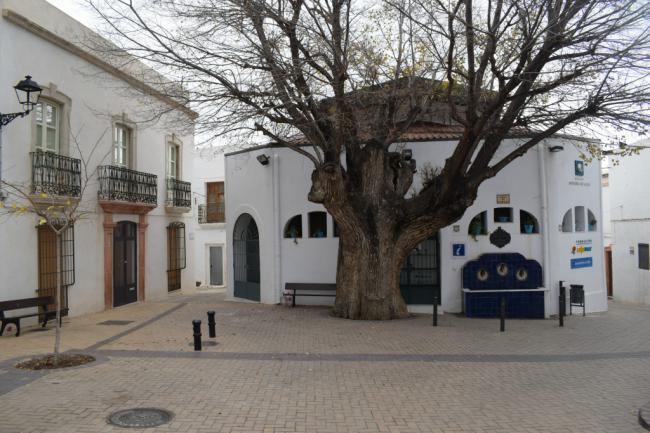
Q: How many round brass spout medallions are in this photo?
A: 3